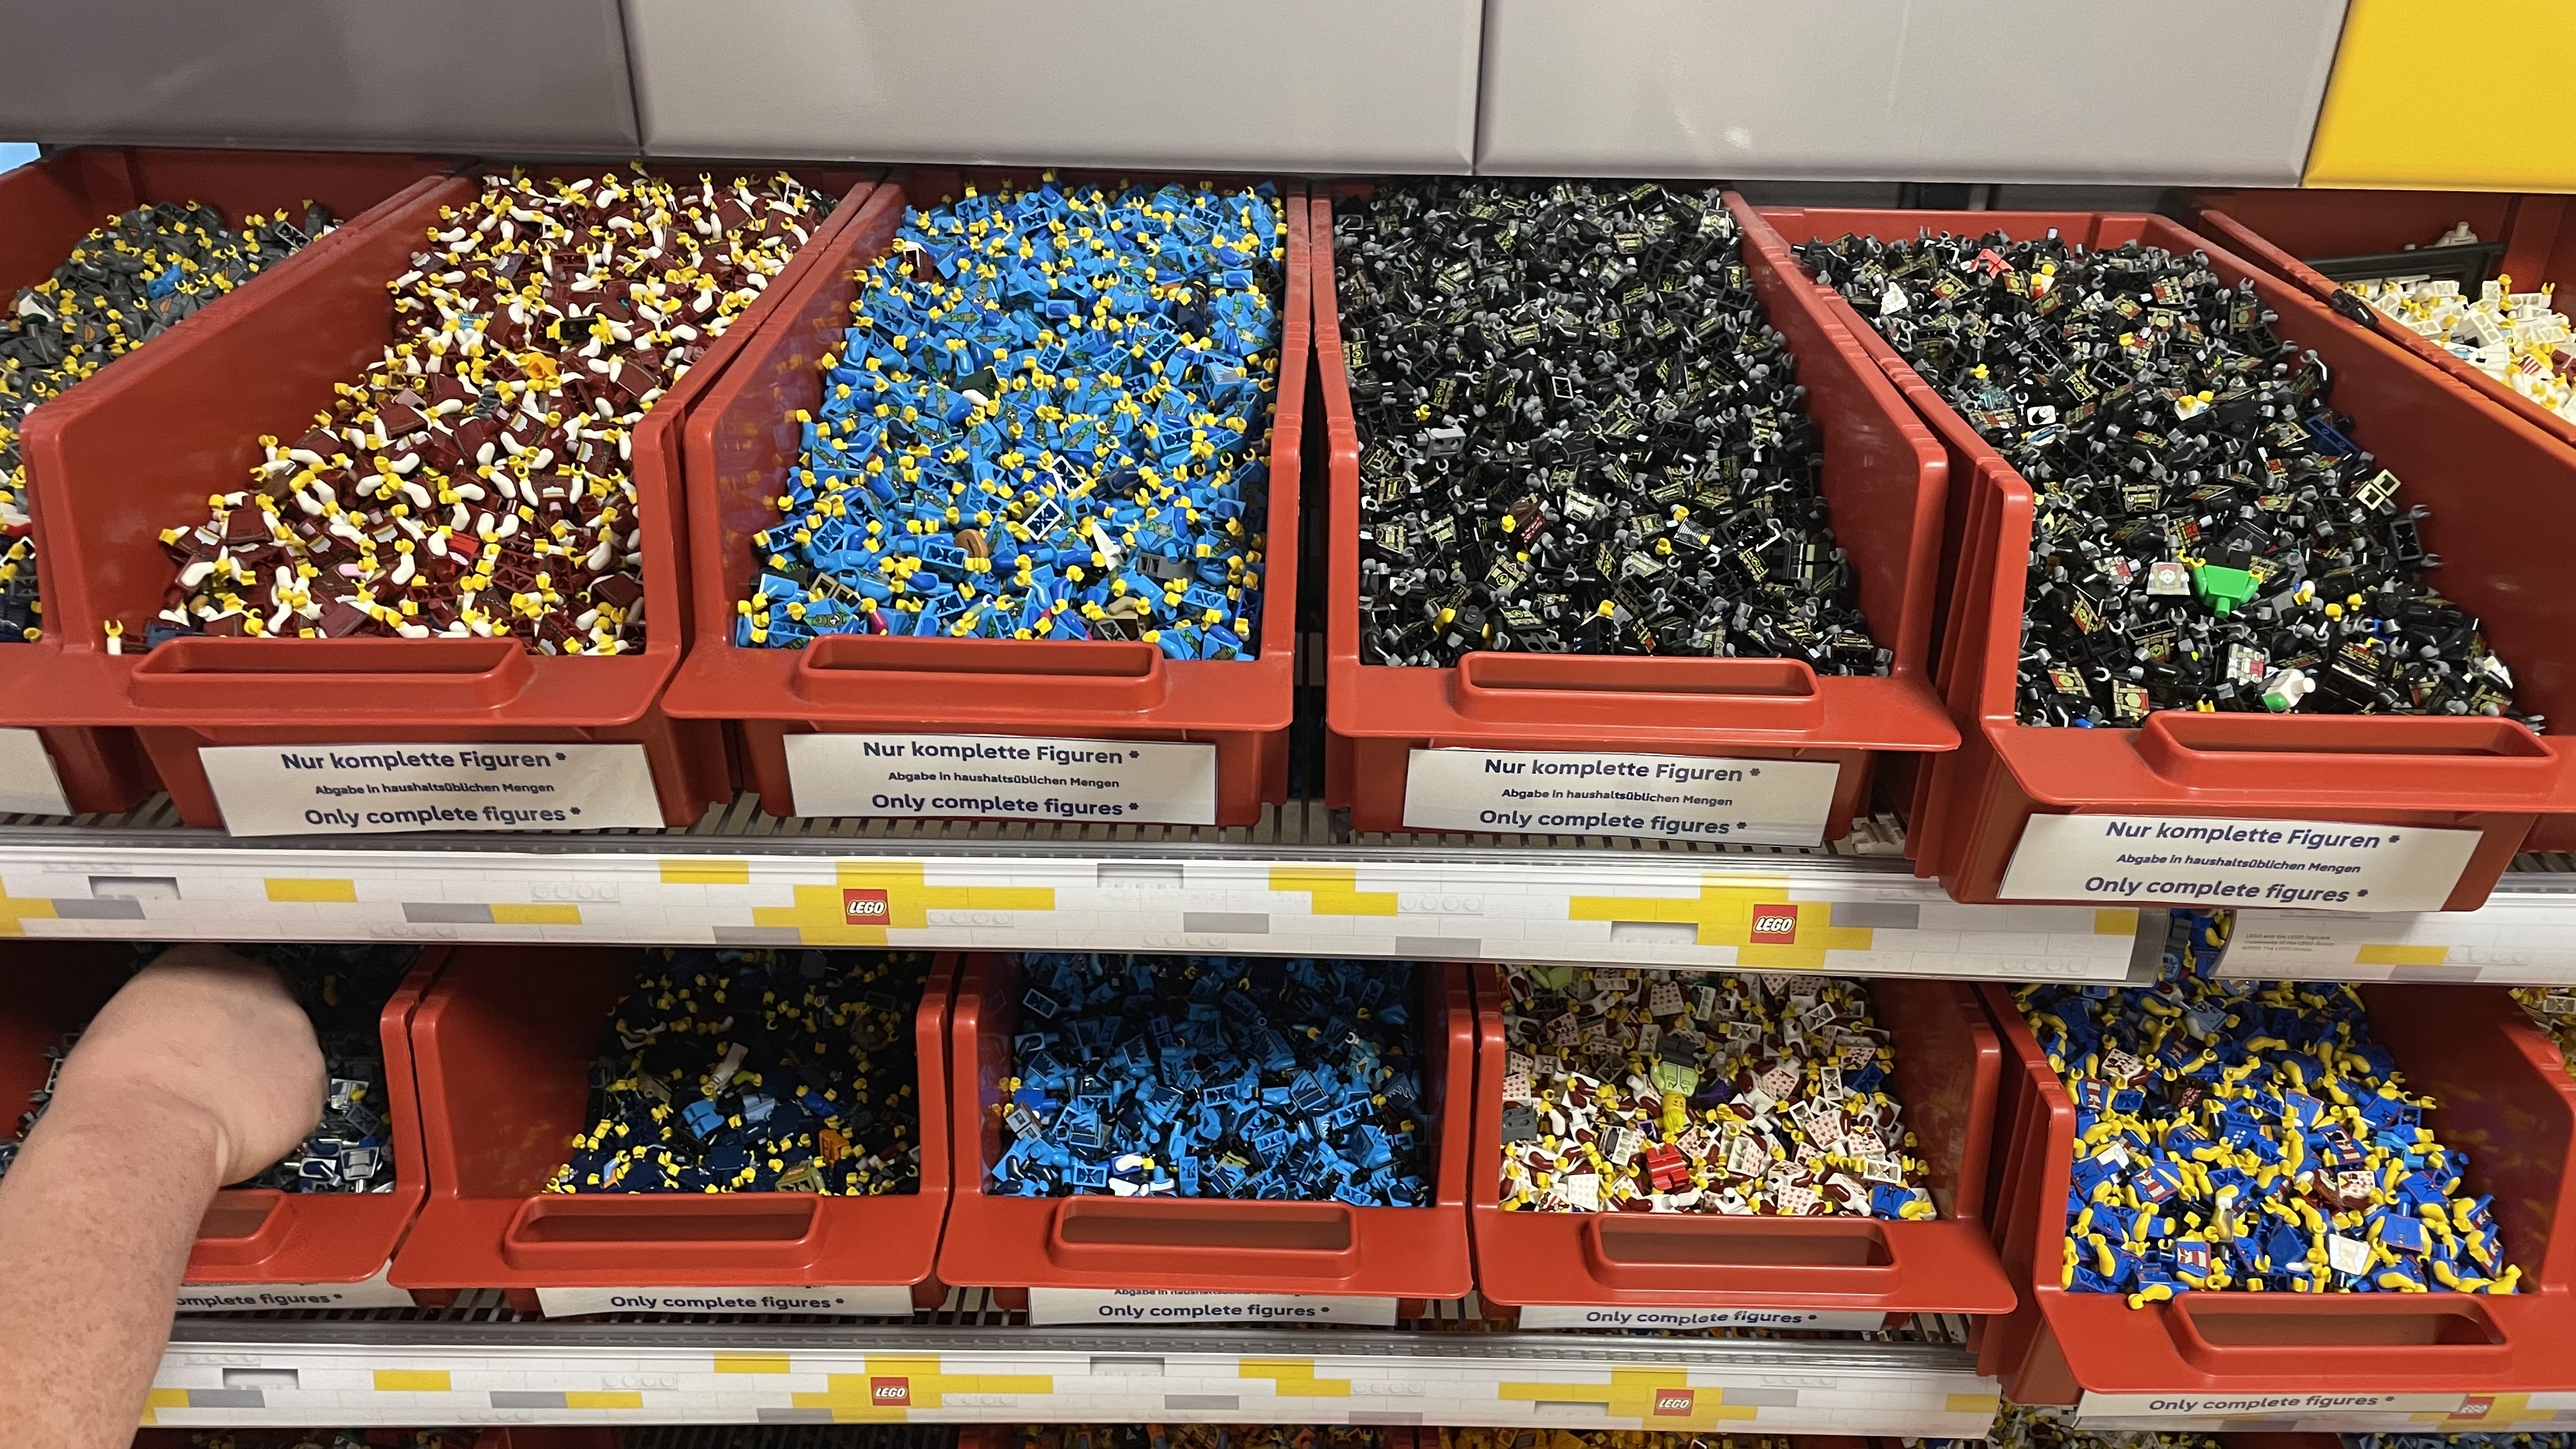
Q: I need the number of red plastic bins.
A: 11